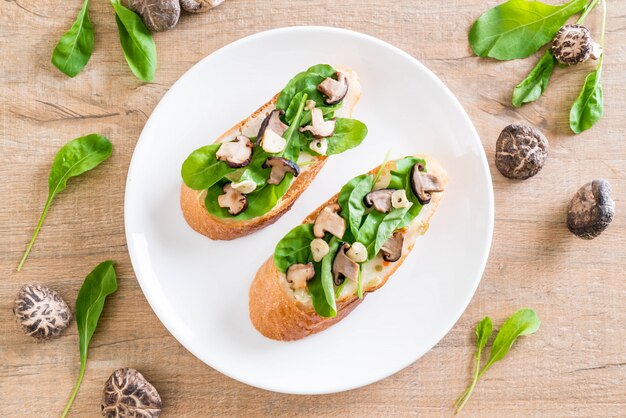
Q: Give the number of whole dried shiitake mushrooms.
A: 7